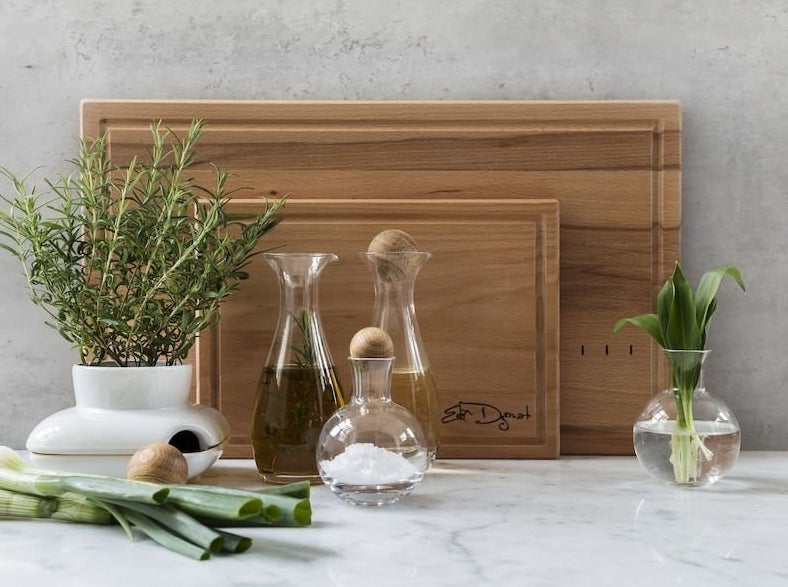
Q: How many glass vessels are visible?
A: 4